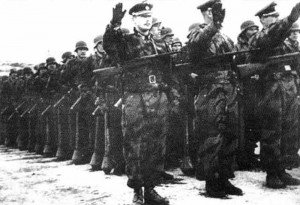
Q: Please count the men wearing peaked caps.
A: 3